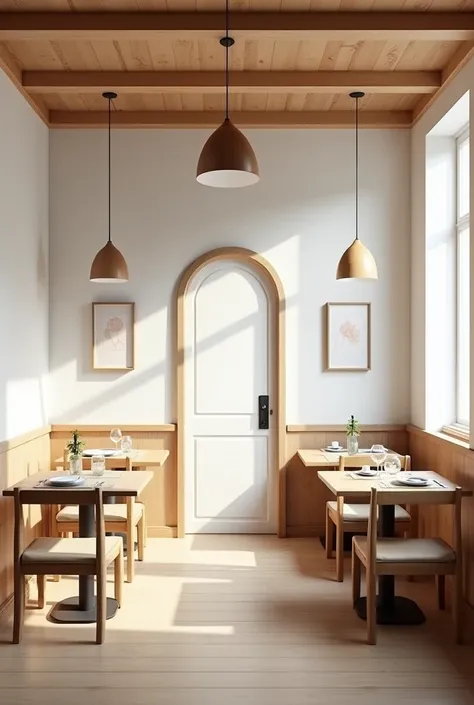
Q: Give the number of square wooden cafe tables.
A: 4